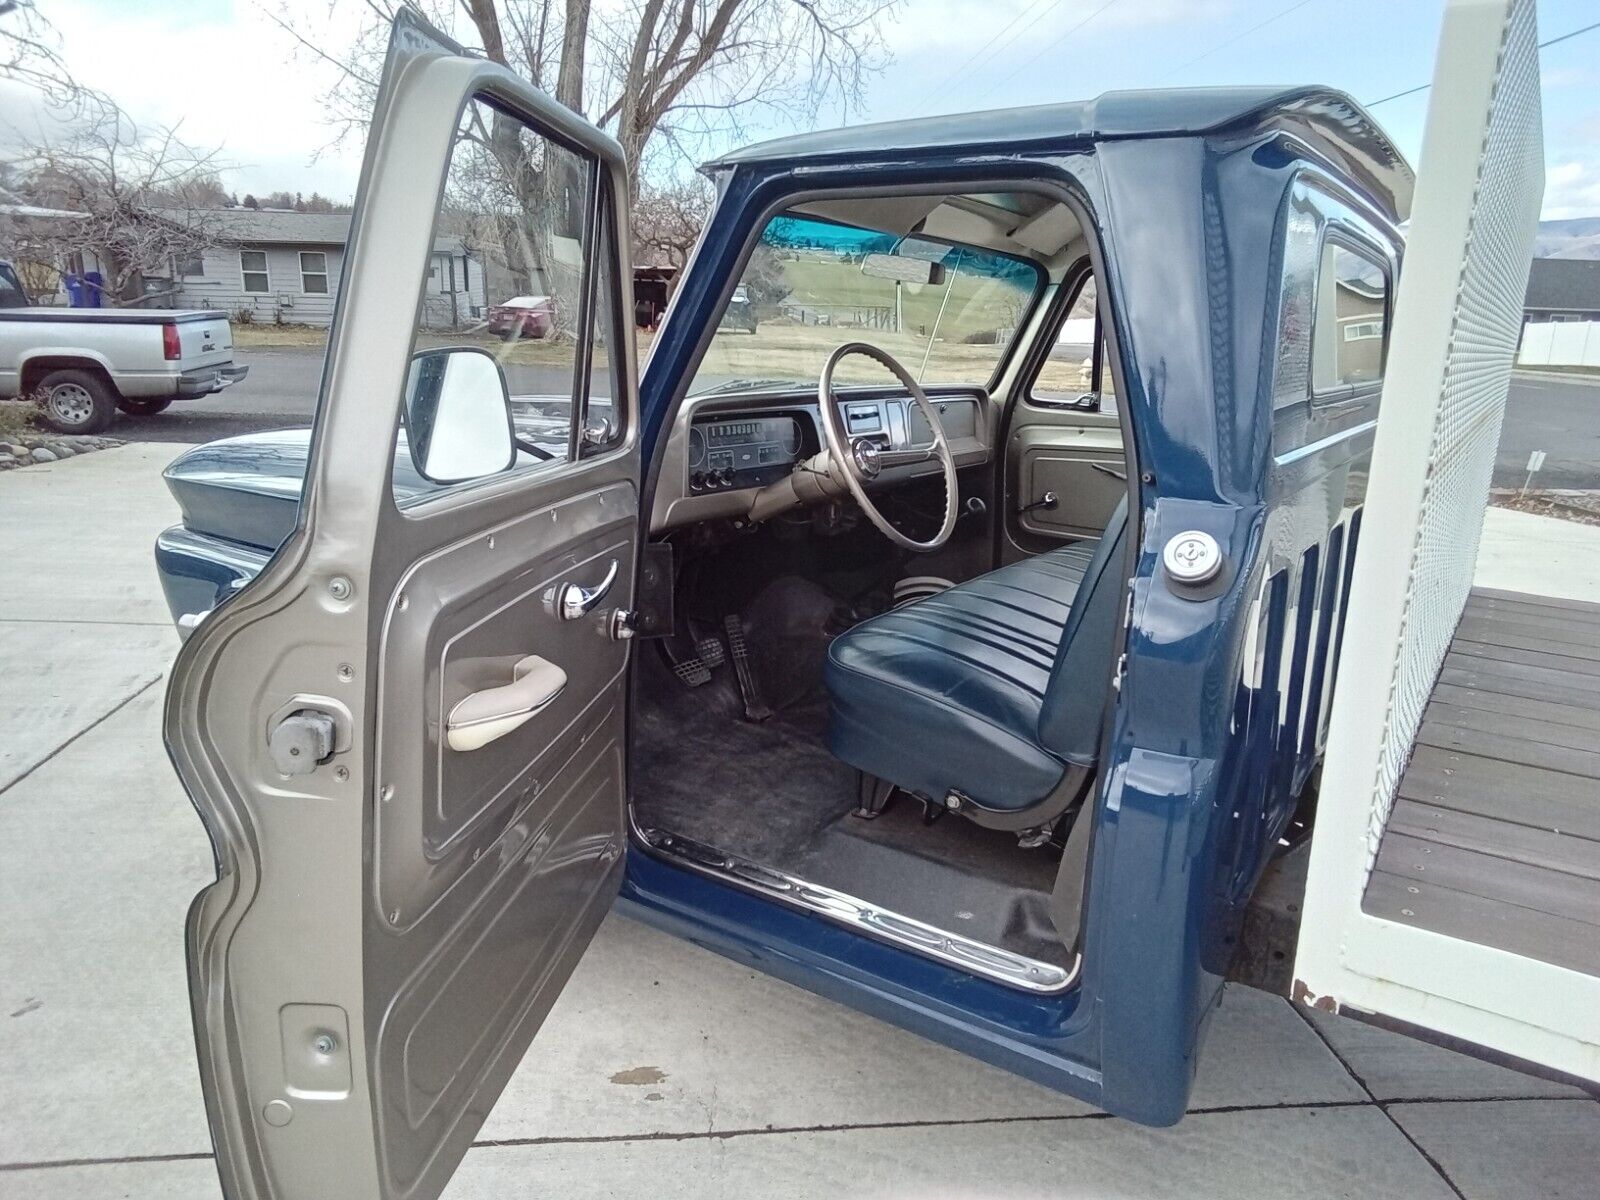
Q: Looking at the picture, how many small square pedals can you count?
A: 2